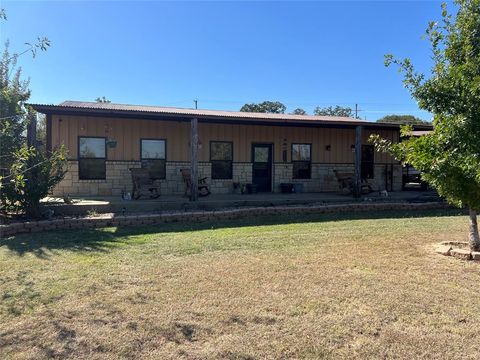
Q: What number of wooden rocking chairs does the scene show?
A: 3